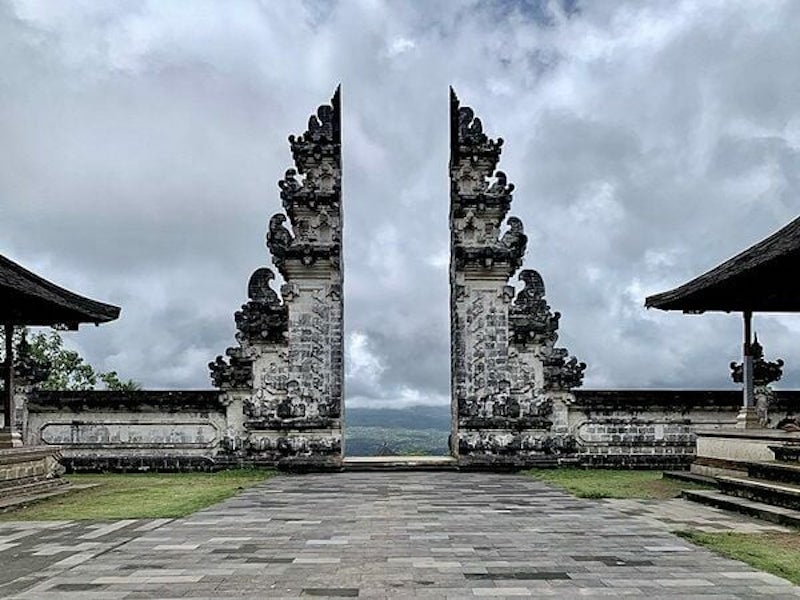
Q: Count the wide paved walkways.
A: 1